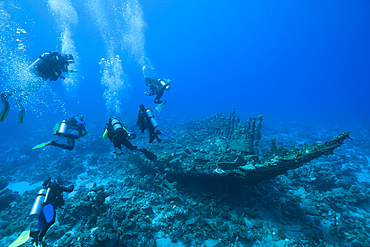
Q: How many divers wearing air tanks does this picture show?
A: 6